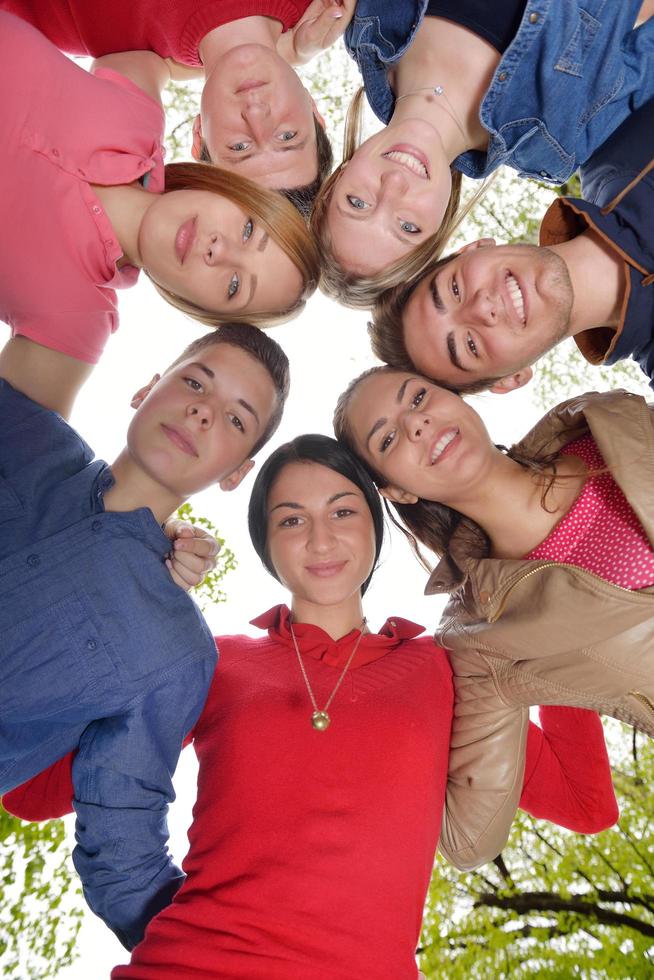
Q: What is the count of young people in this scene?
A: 7